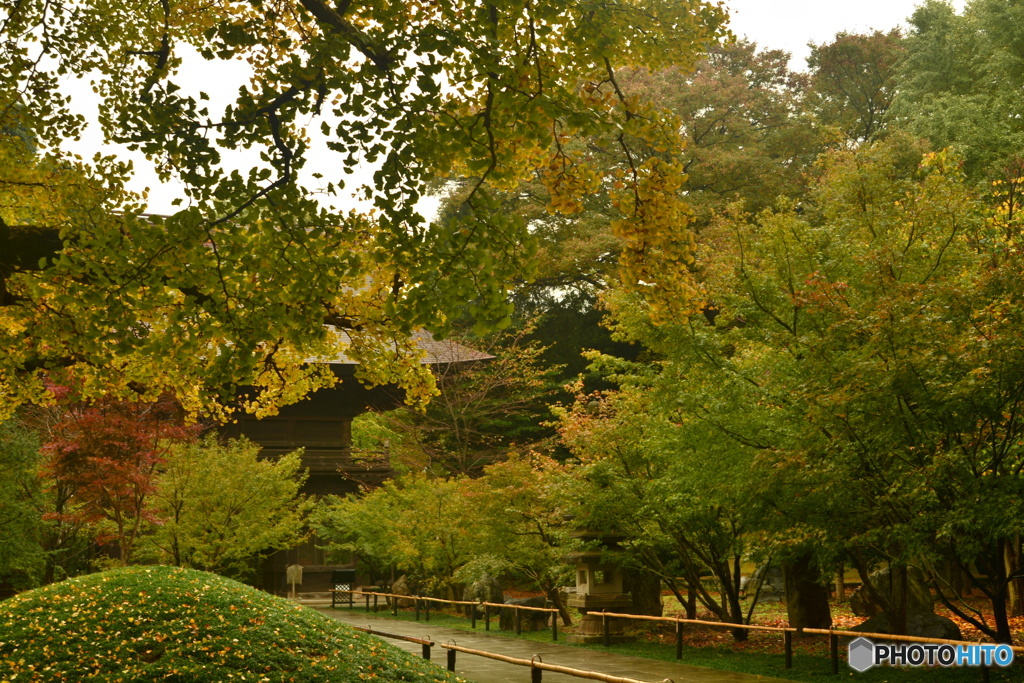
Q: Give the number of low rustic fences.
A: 2